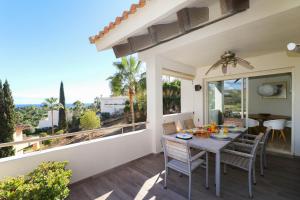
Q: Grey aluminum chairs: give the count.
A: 6